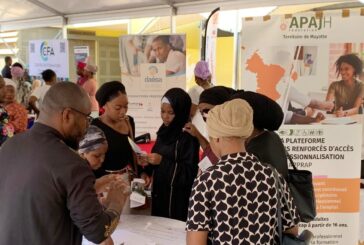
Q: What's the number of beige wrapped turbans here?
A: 1